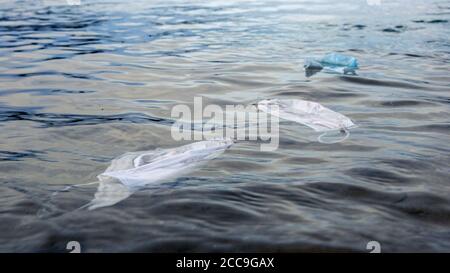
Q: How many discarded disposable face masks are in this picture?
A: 3